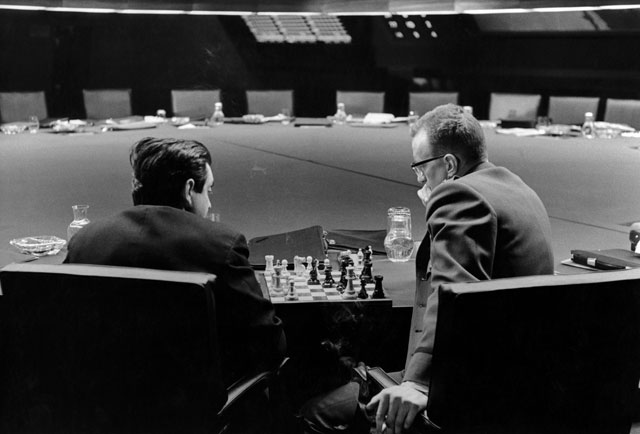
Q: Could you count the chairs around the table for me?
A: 11